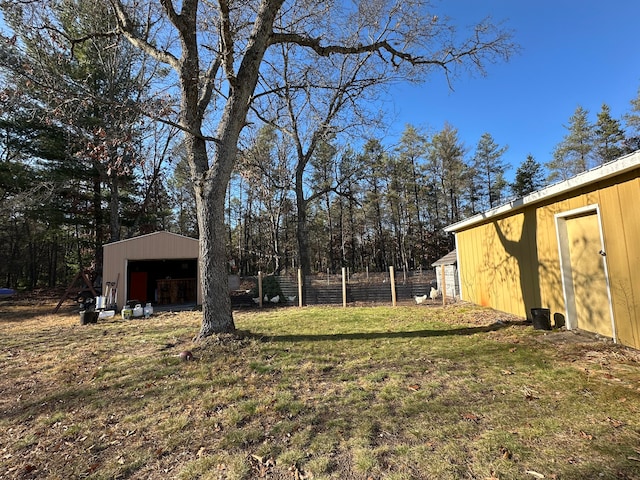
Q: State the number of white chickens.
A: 6